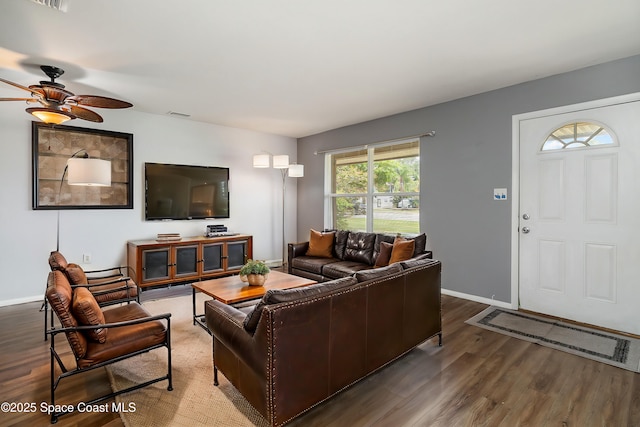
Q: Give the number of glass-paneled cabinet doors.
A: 4